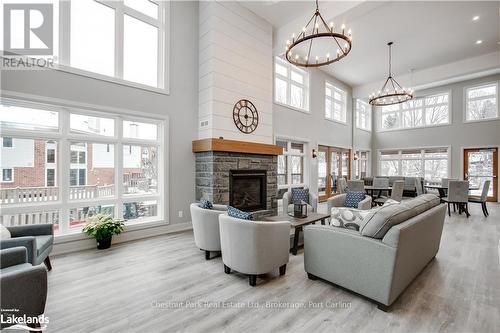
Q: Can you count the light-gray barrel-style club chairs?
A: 4